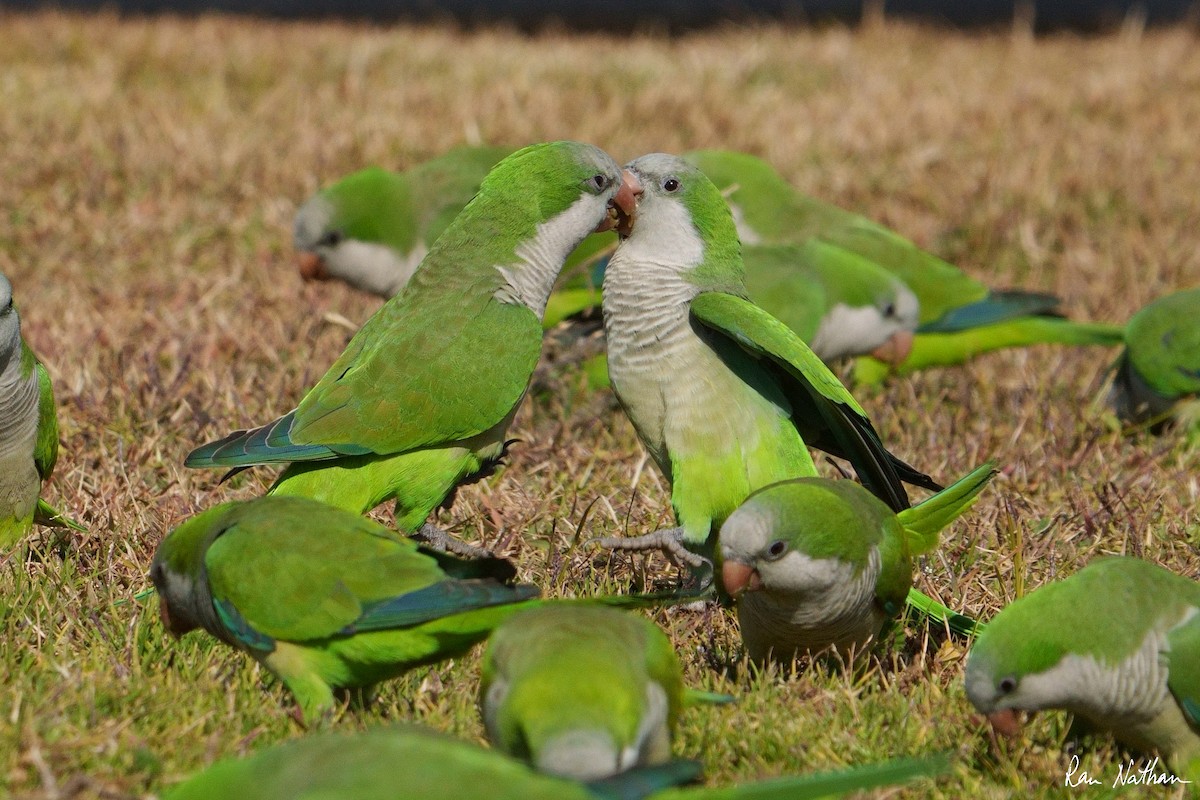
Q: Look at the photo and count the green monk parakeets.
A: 12